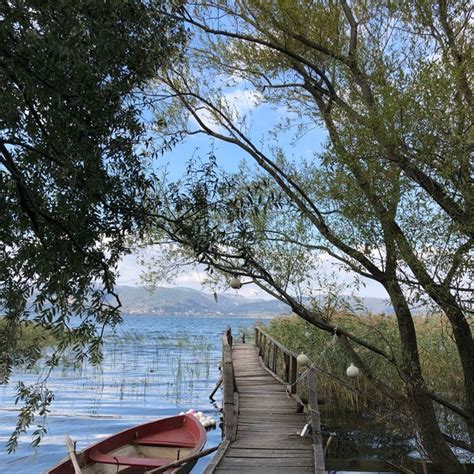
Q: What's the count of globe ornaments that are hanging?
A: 3